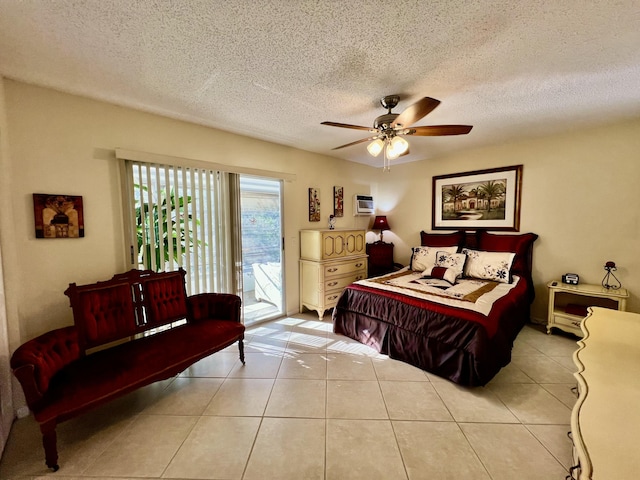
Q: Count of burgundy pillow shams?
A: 2